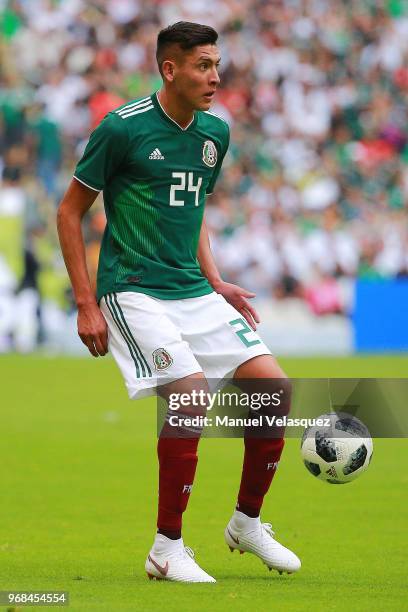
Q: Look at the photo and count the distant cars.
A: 0